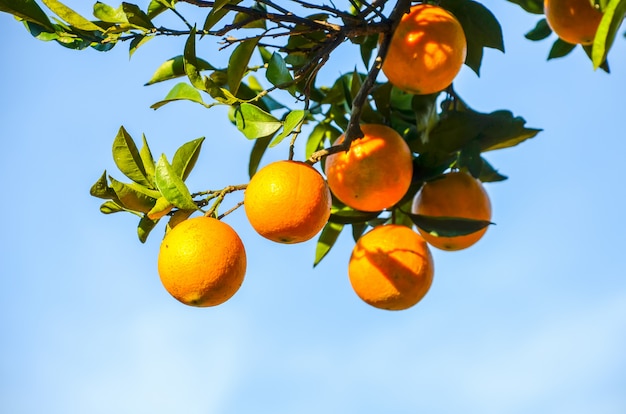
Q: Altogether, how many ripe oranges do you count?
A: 7